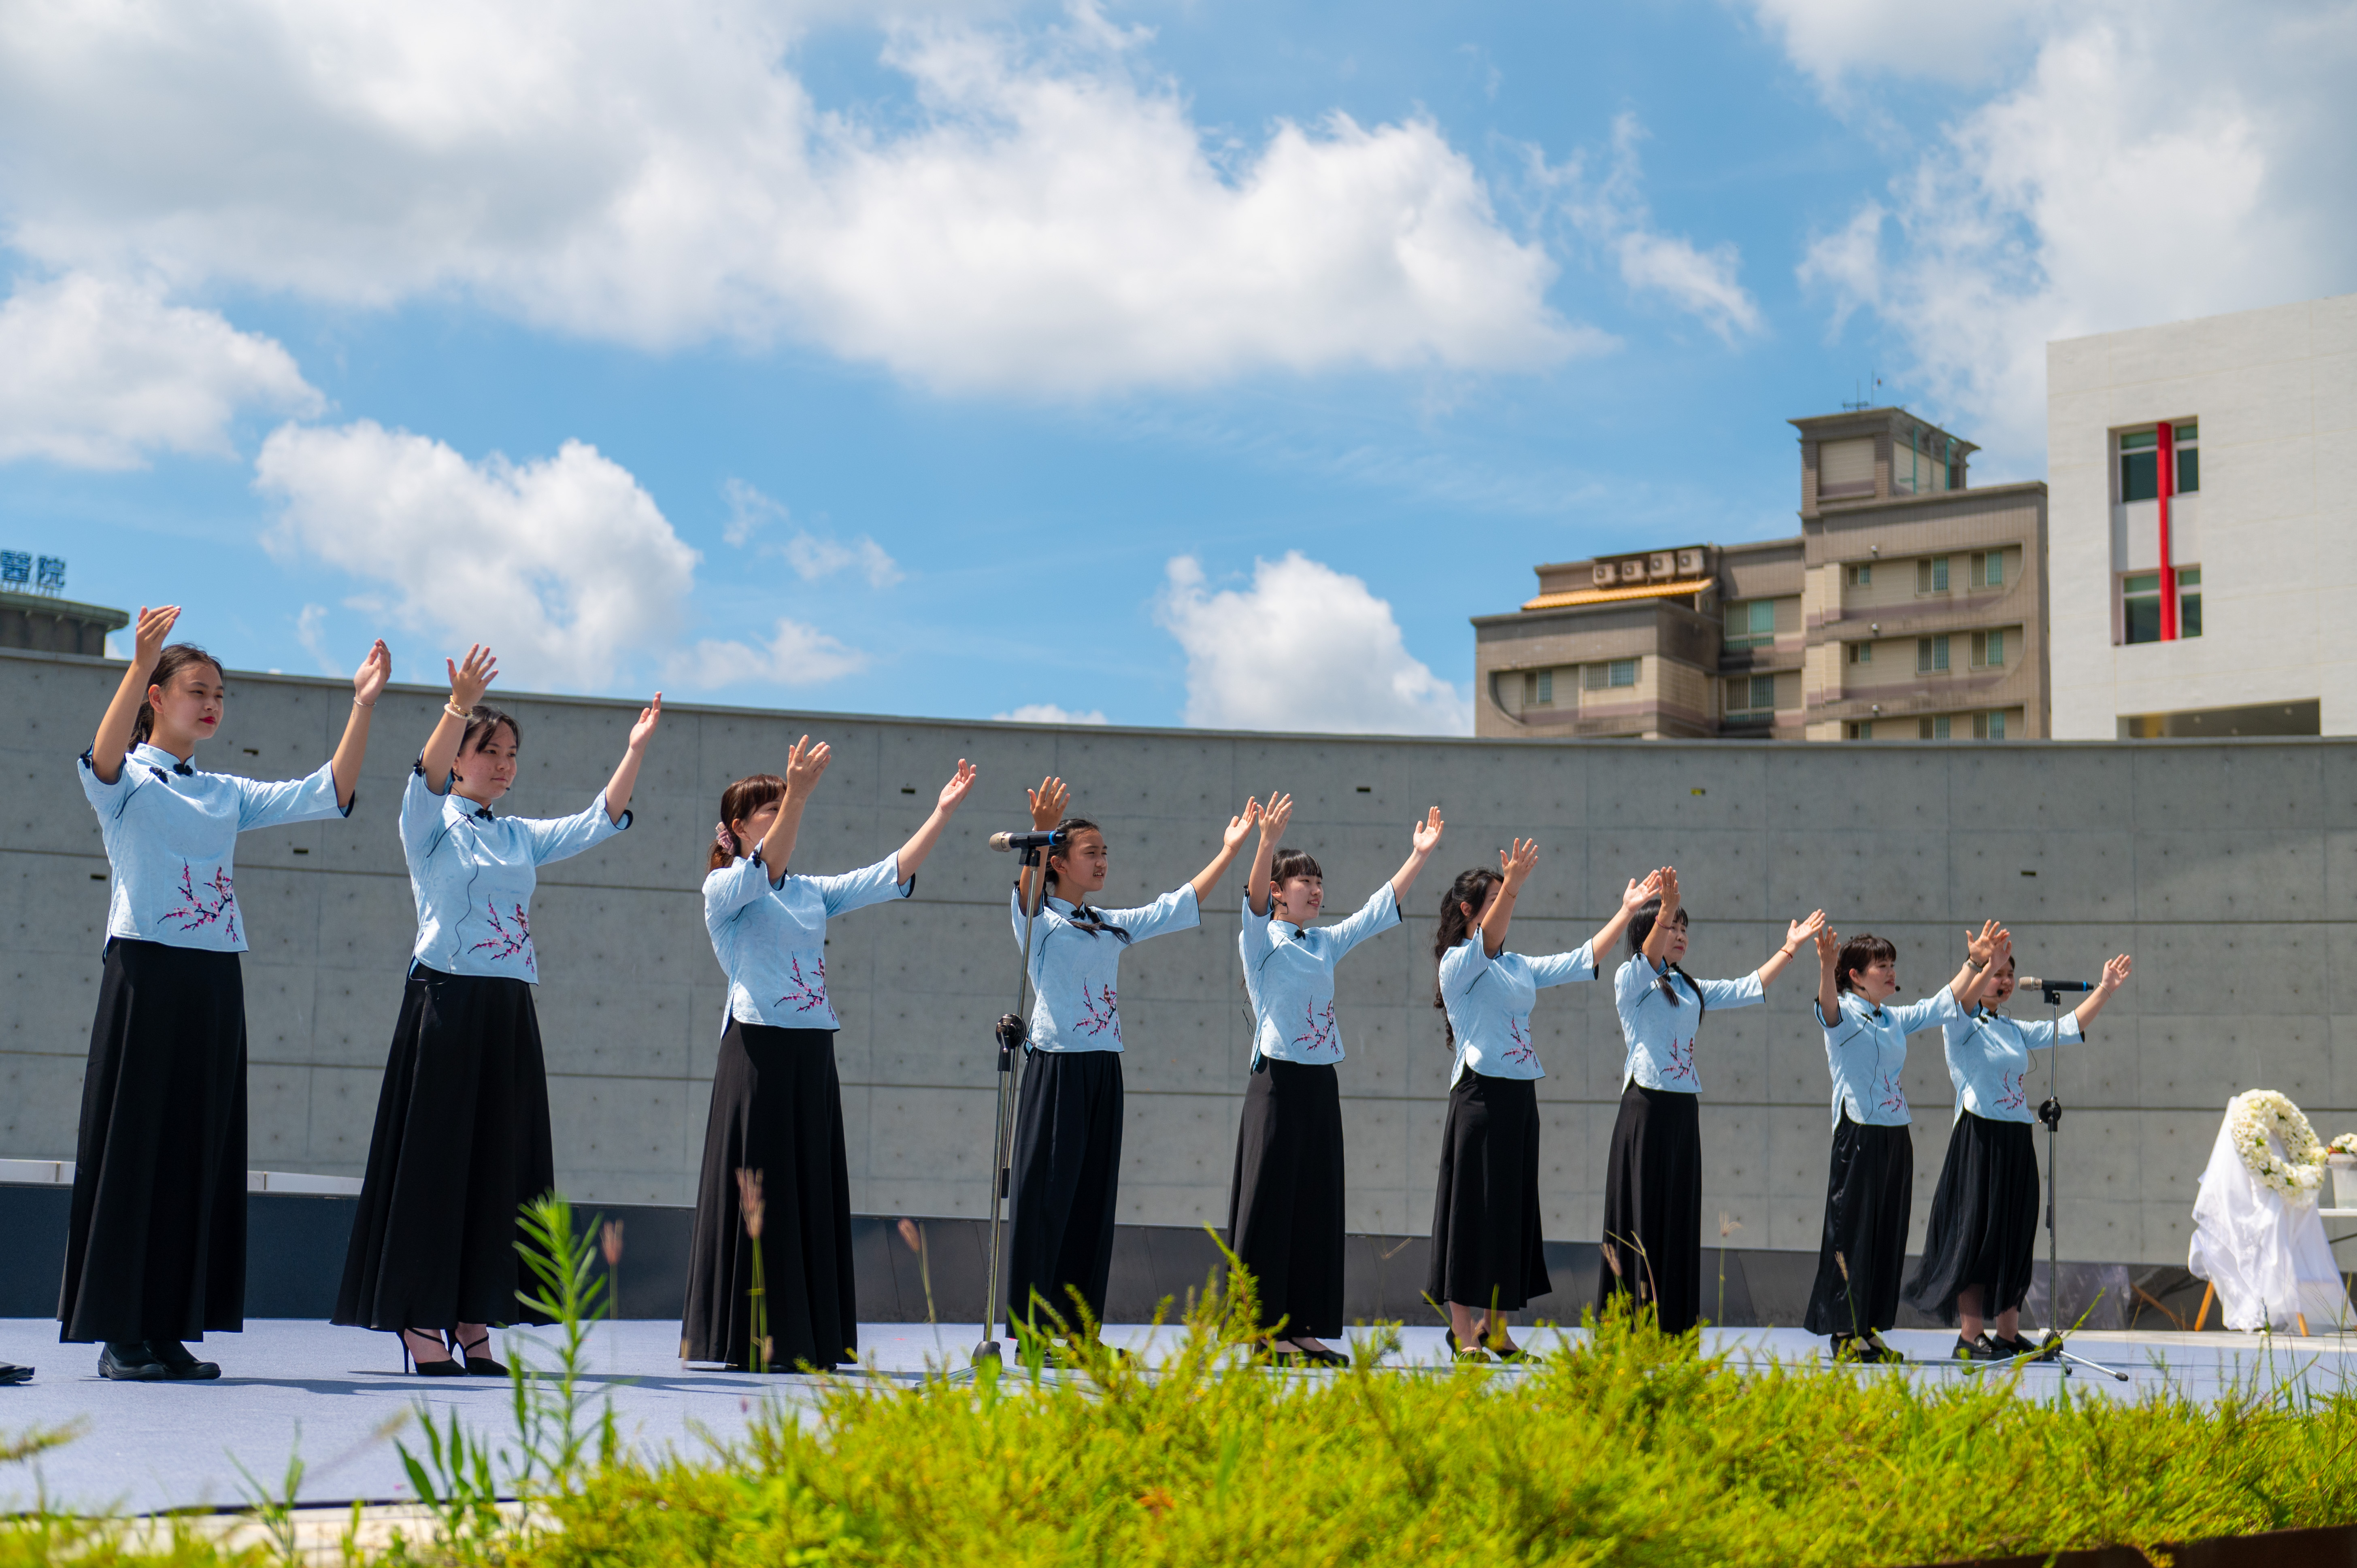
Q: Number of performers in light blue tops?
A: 9